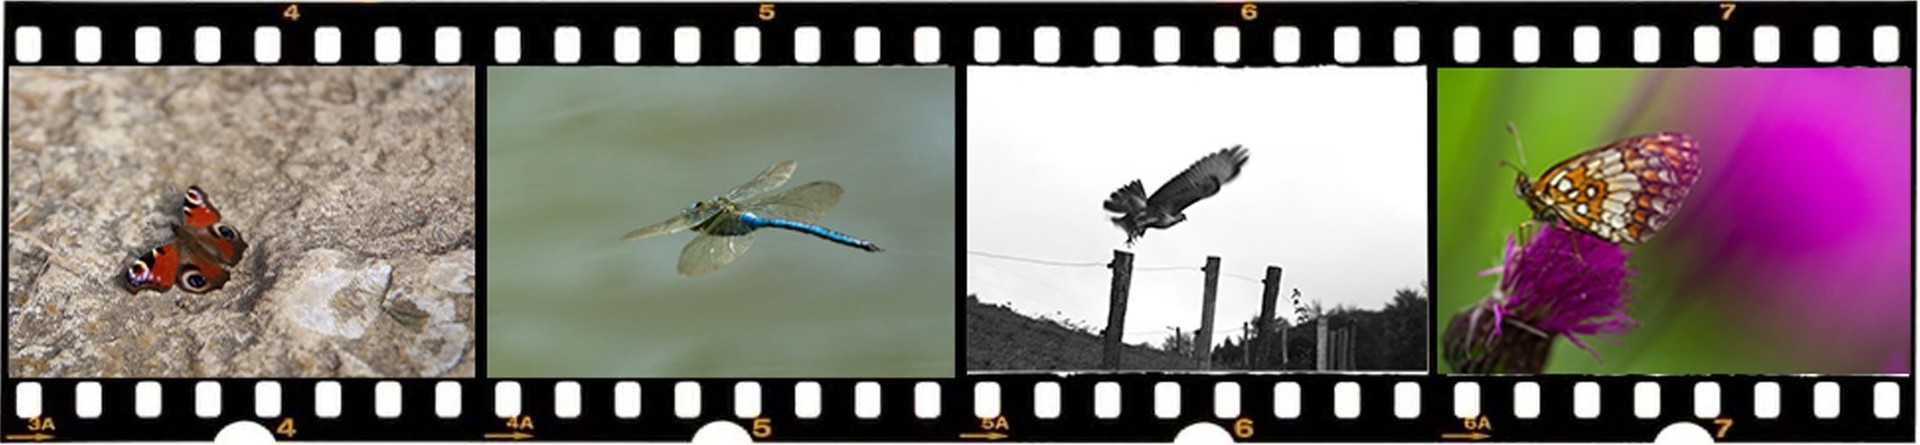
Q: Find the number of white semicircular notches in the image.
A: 4